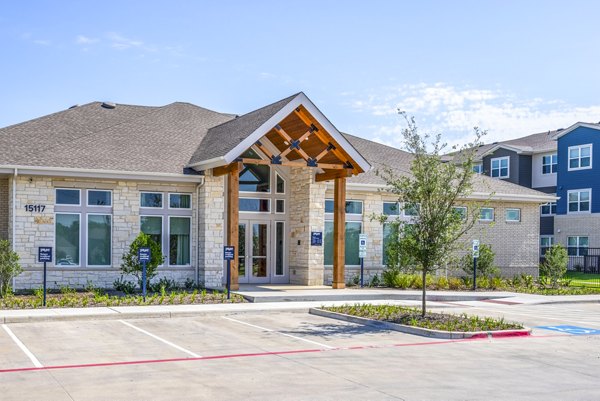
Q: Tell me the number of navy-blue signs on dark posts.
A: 3